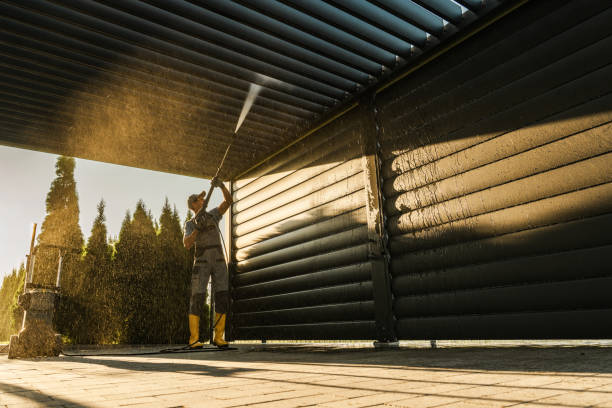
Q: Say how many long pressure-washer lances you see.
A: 1